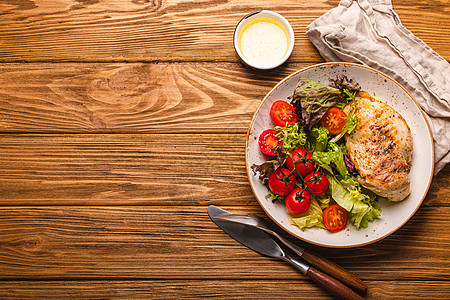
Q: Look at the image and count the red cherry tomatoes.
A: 8